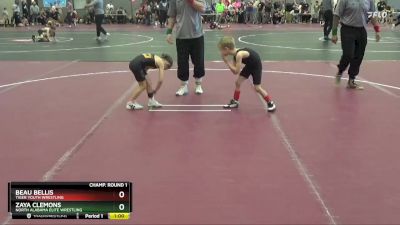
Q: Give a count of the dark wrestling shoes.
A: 2